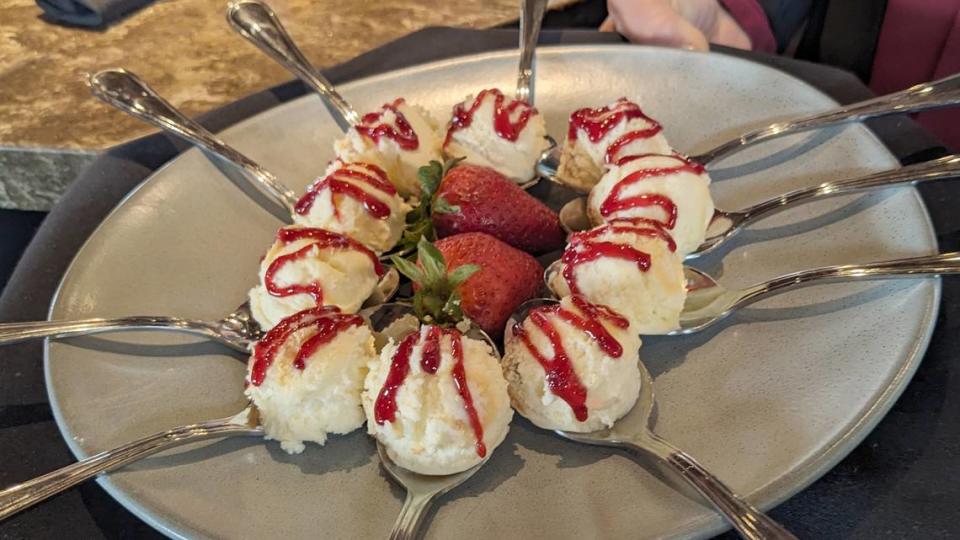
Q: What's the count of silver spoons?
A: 10